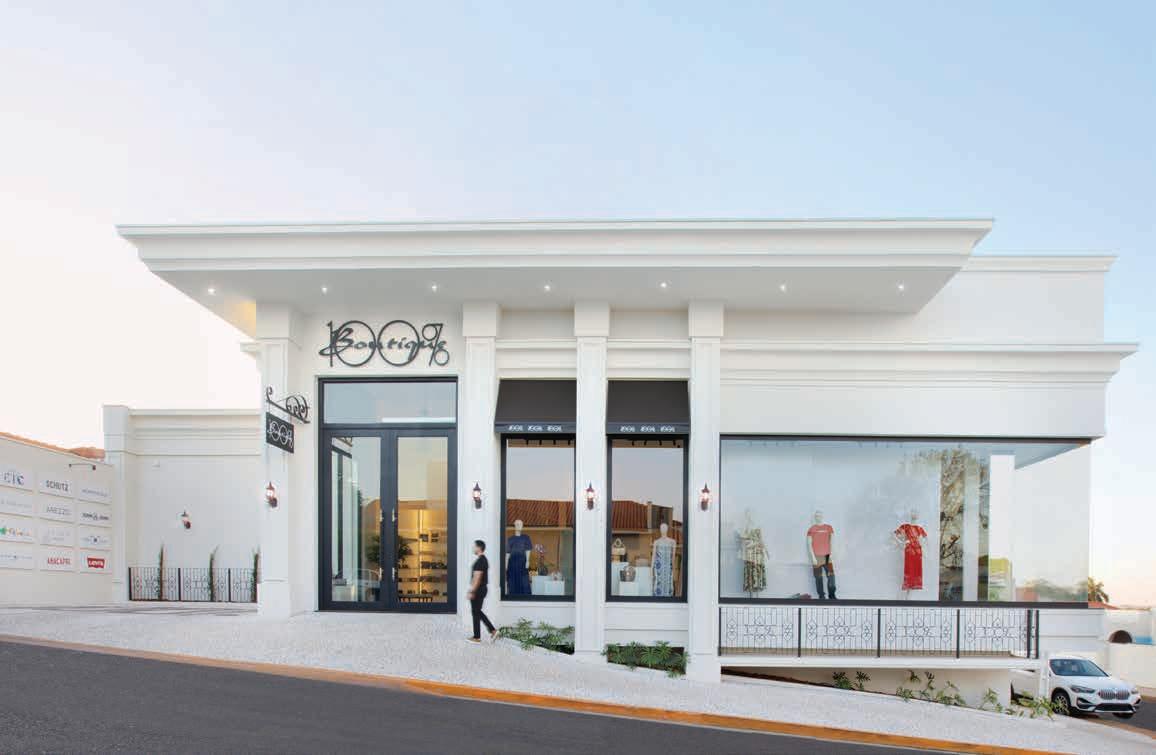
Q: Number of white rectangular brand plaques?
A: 12